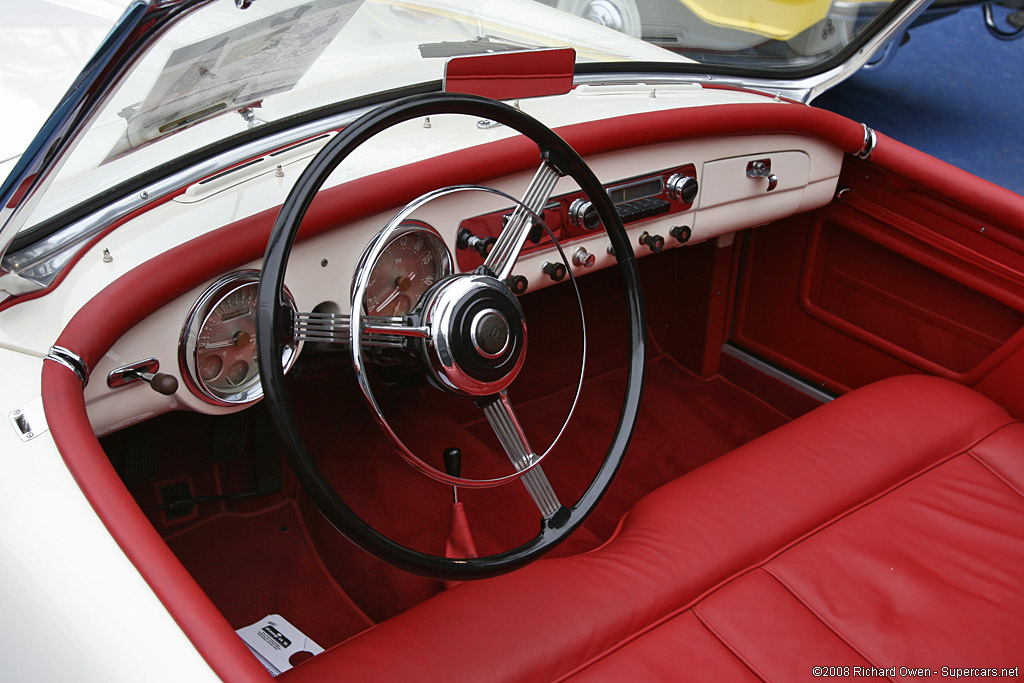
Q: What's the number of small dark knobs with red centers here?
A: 5